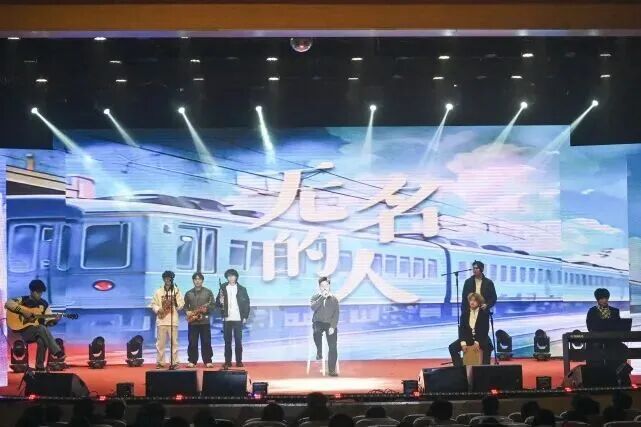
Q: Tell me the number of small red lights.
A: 9